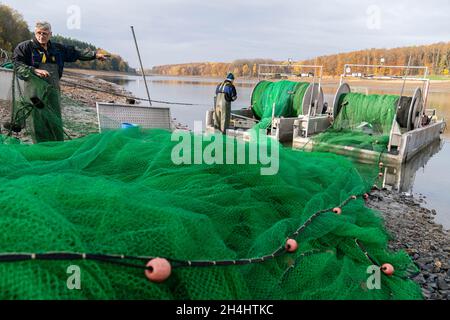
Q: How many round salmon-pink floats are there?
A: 8